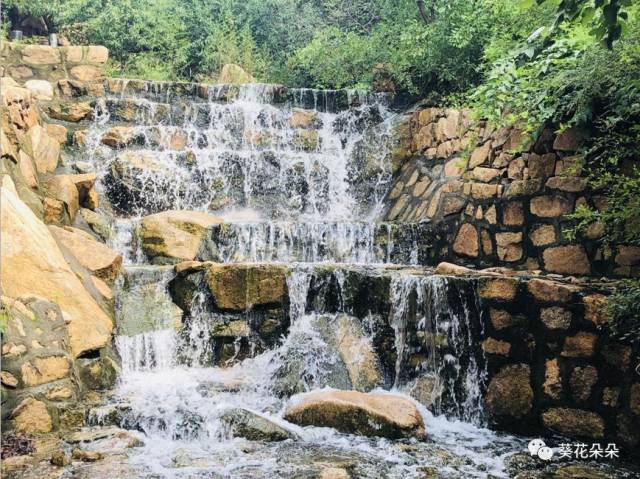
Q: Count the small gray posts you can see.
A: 2